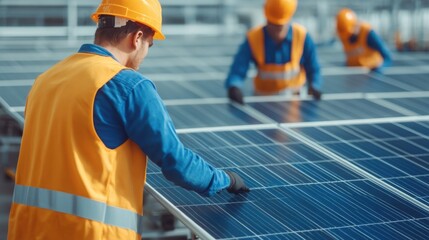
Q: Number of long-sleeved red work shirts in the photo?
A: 0